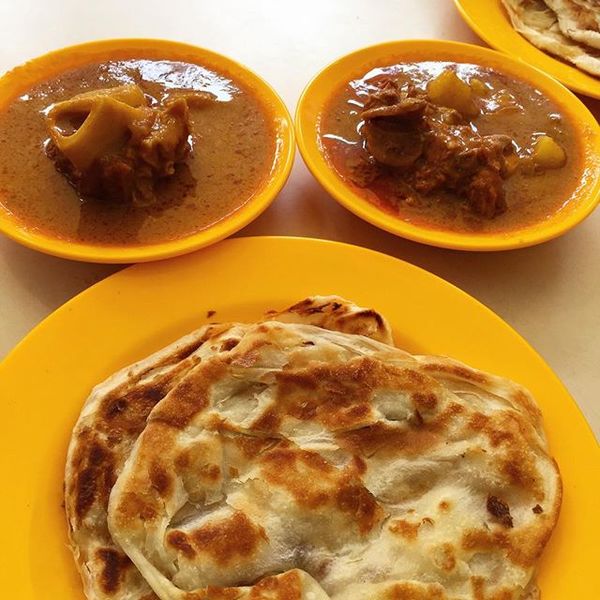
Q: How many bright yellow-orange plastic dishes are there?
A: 4